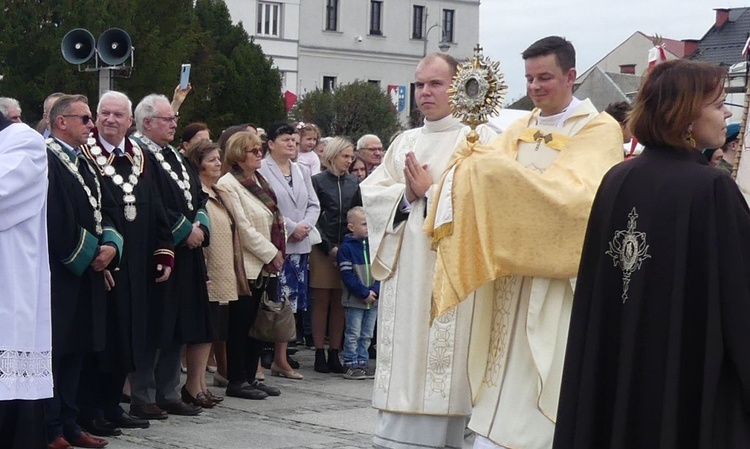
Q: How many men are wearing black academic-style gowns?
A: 3